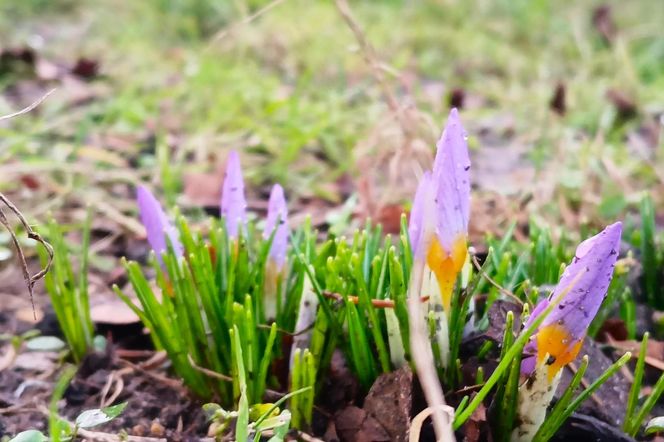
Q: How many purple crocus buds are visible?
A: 6